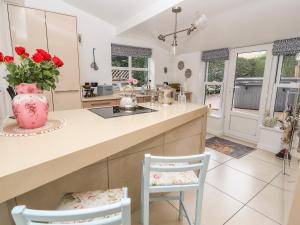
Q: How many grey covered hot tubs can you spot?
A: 1